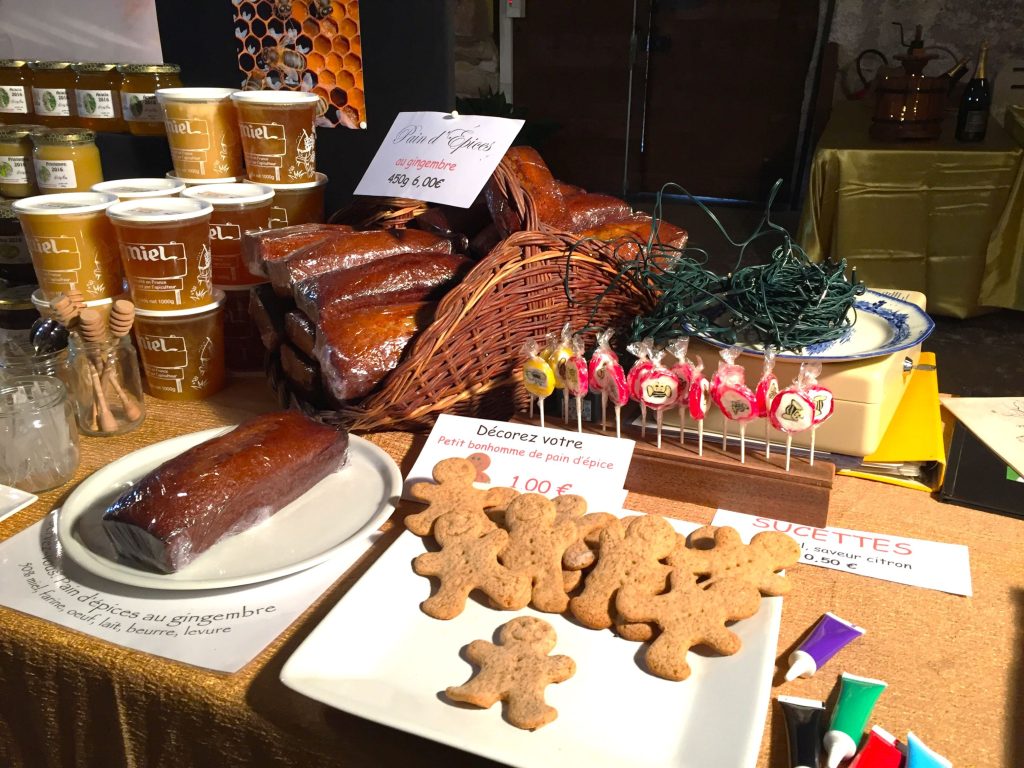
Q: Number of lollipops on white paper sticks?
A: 15